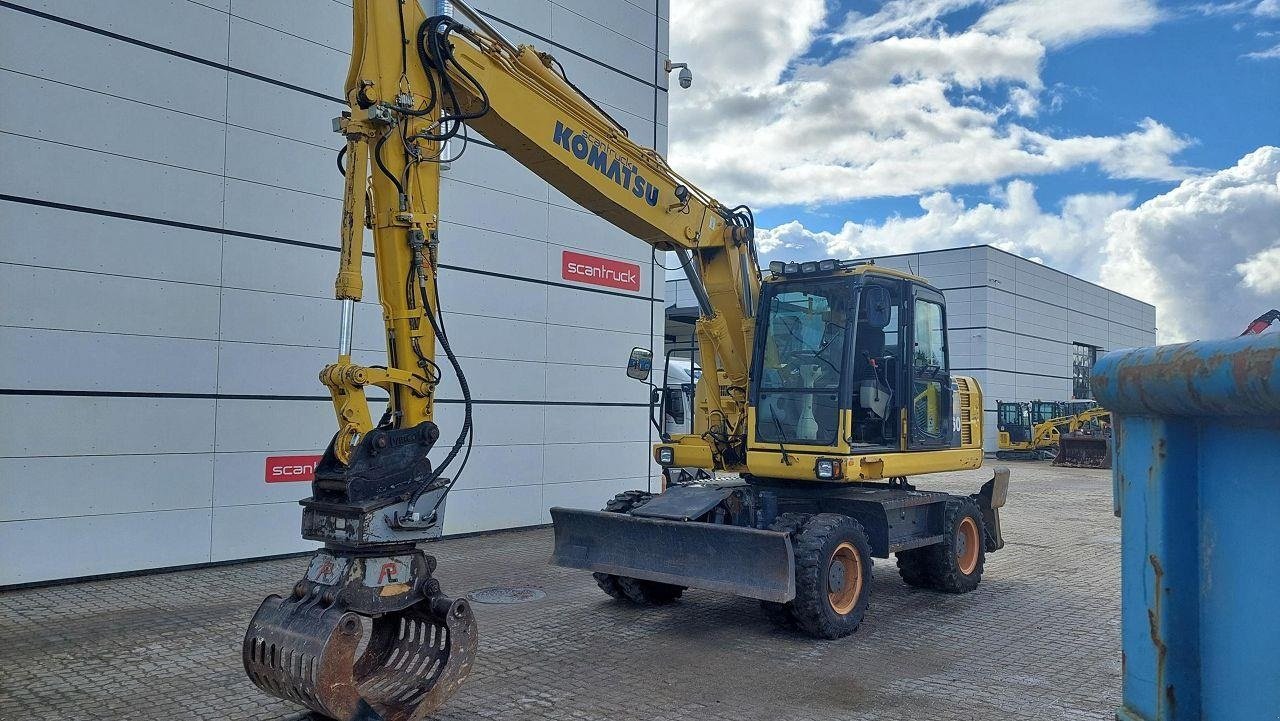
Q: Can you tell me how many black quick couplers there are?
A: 1